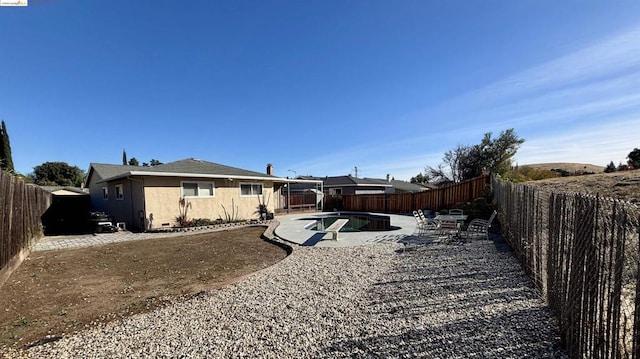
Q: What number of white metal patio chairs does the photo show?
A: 5